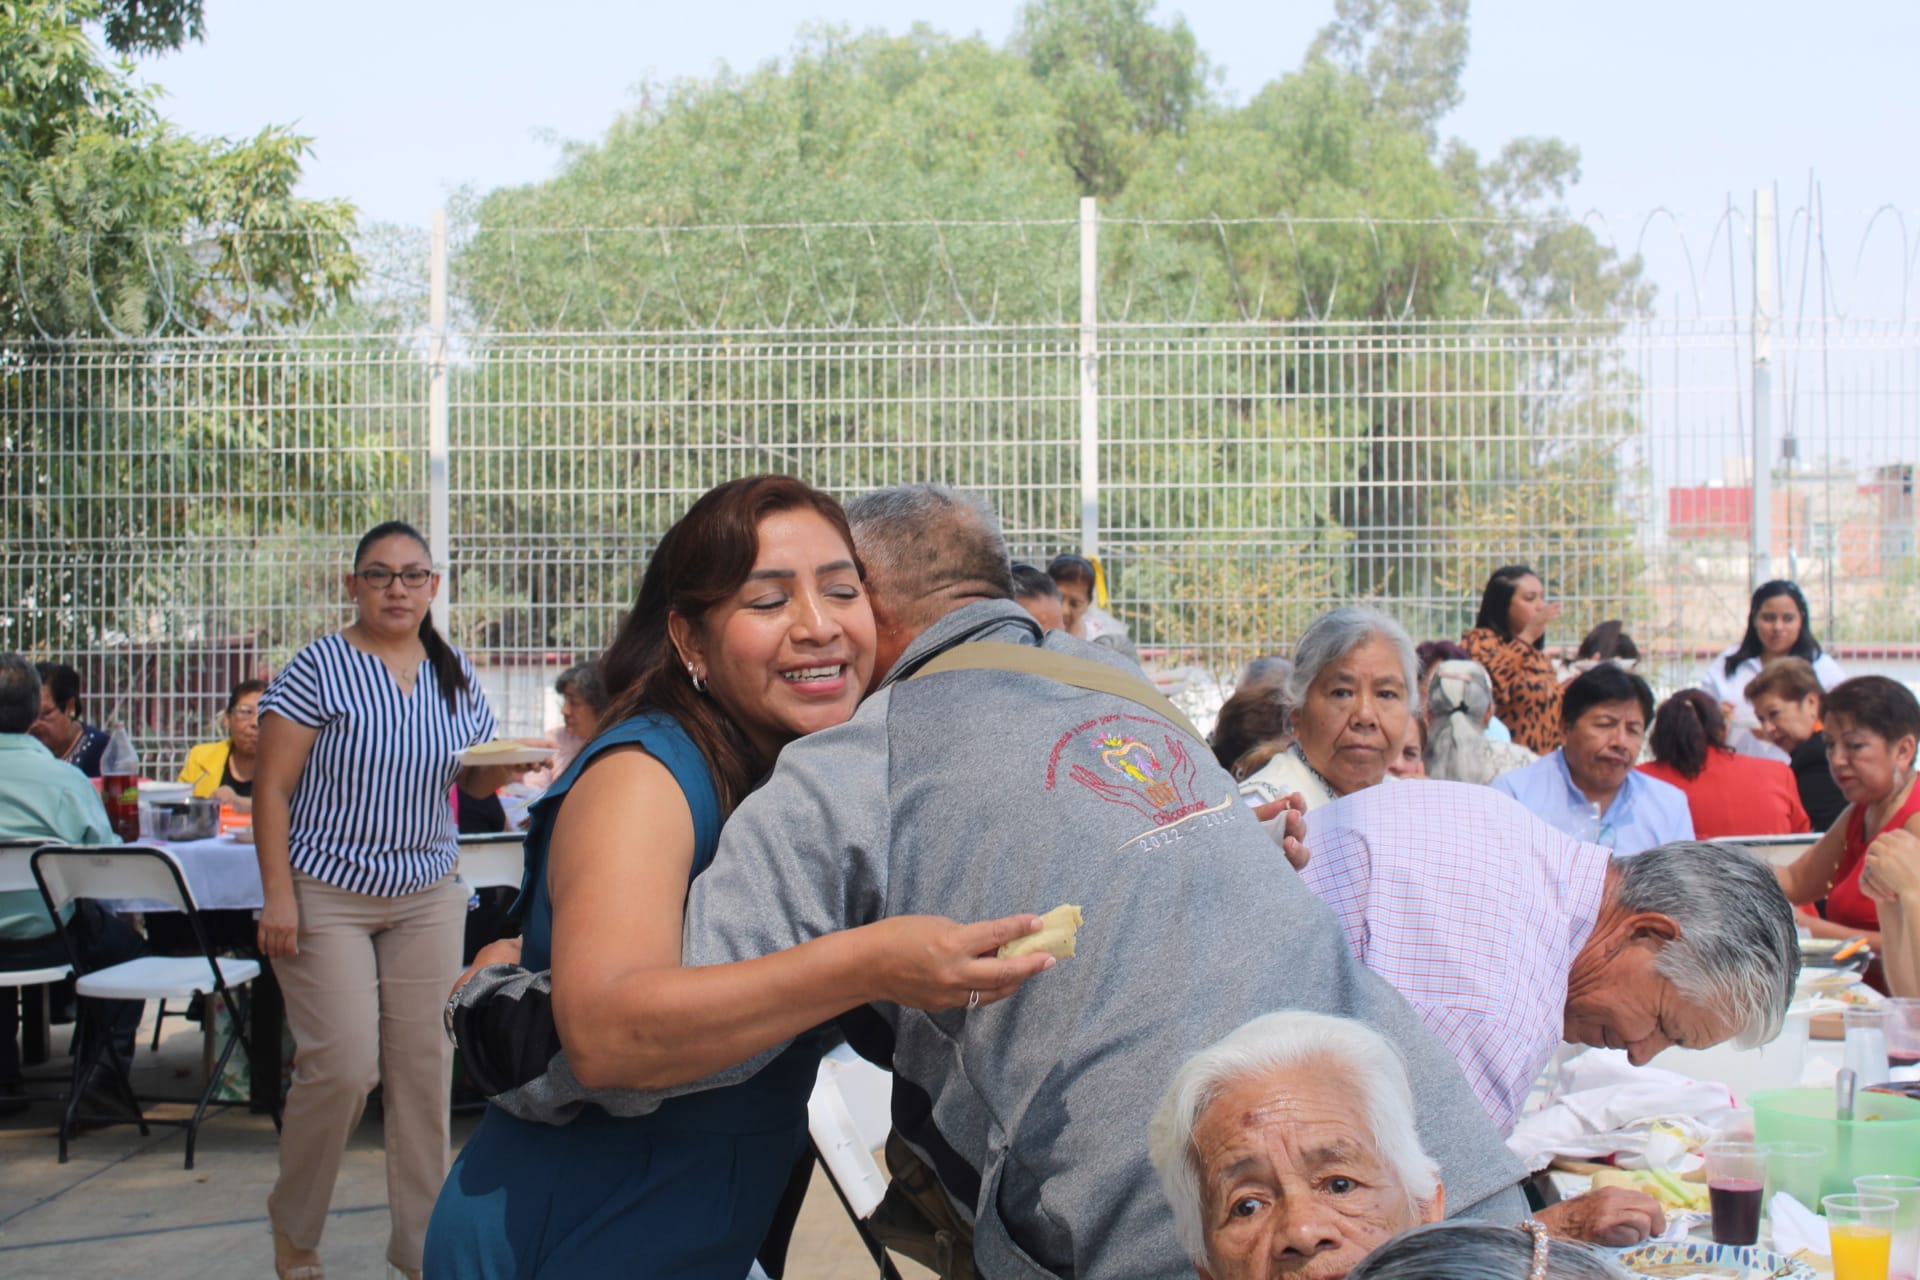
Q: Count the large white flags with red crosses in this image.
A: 0